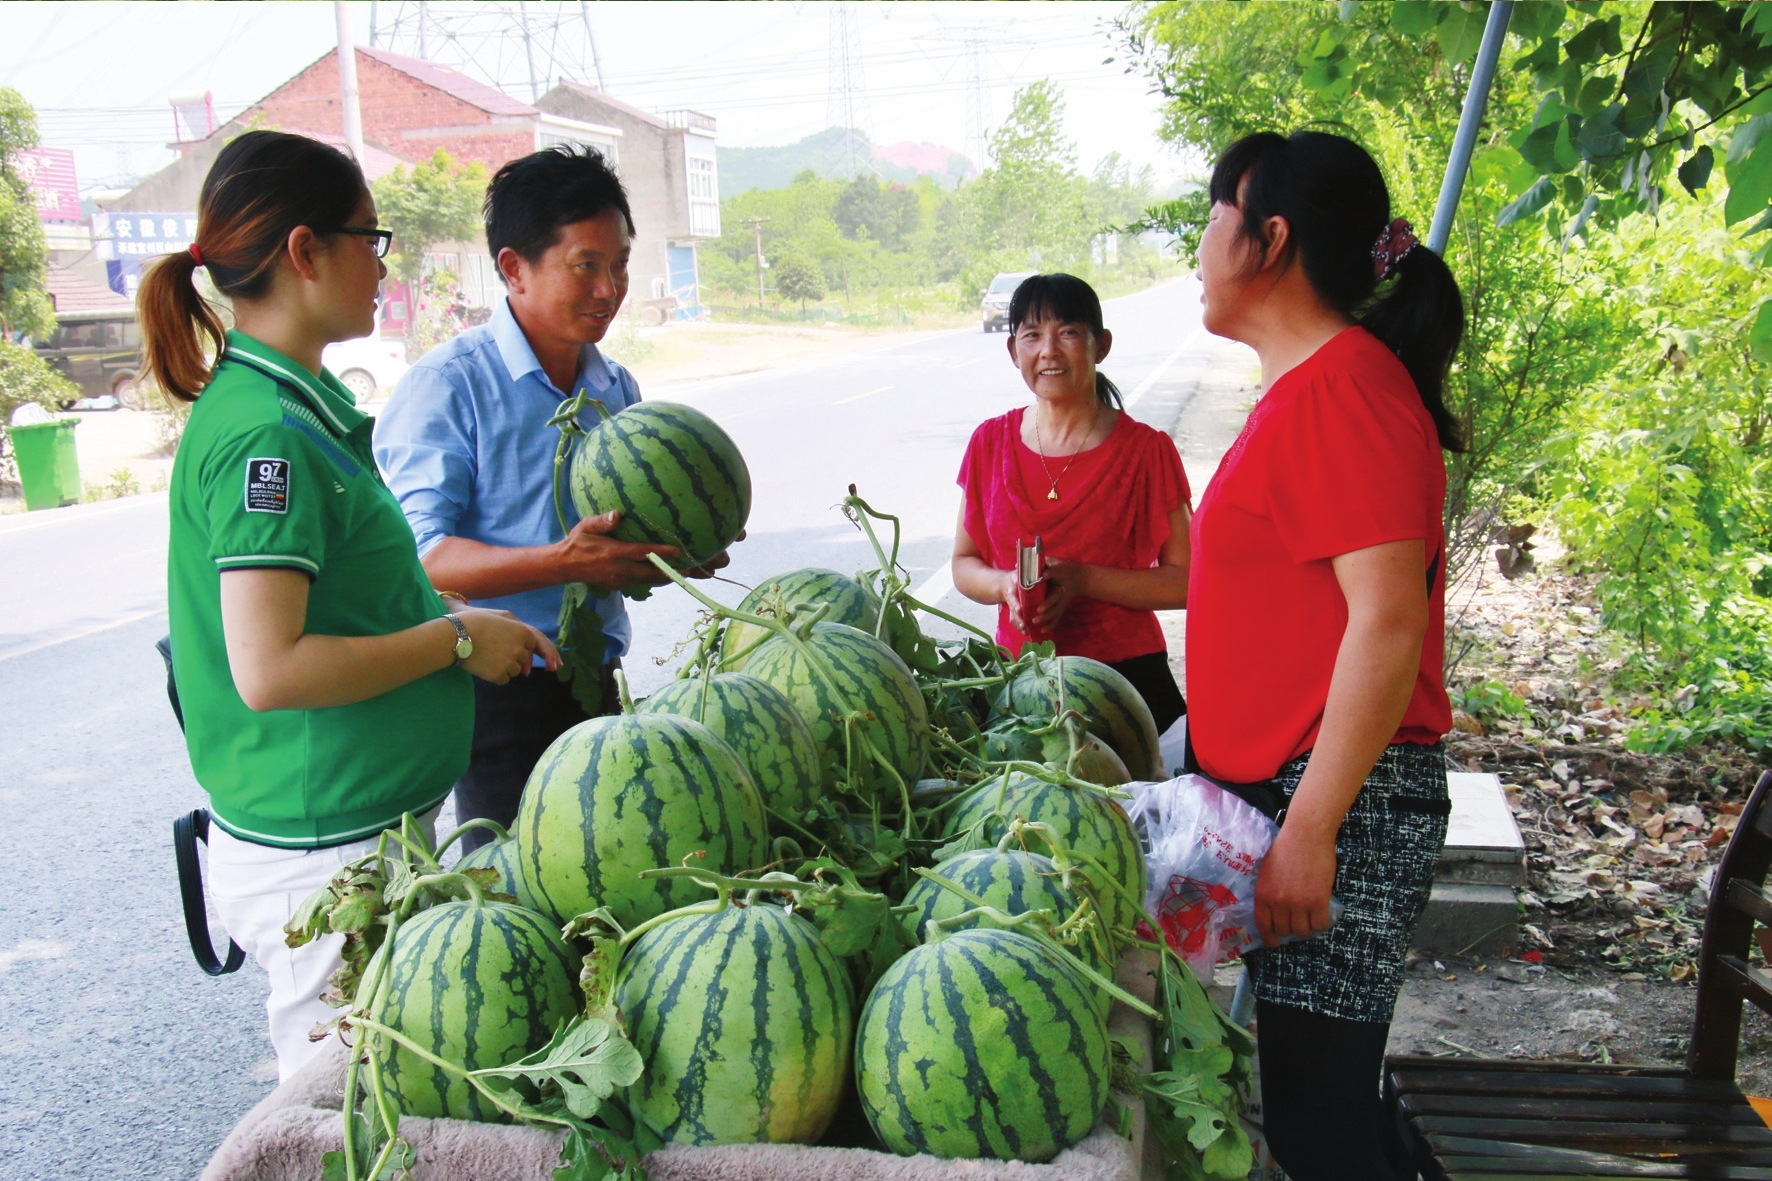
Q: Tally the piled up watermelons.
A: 12